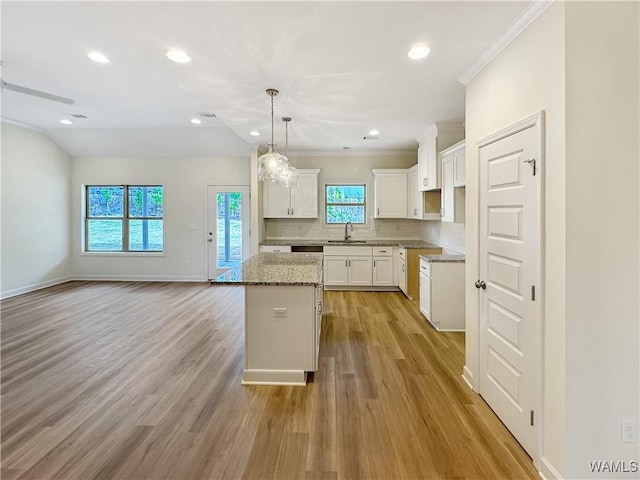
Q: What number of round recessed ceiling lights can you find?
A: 7